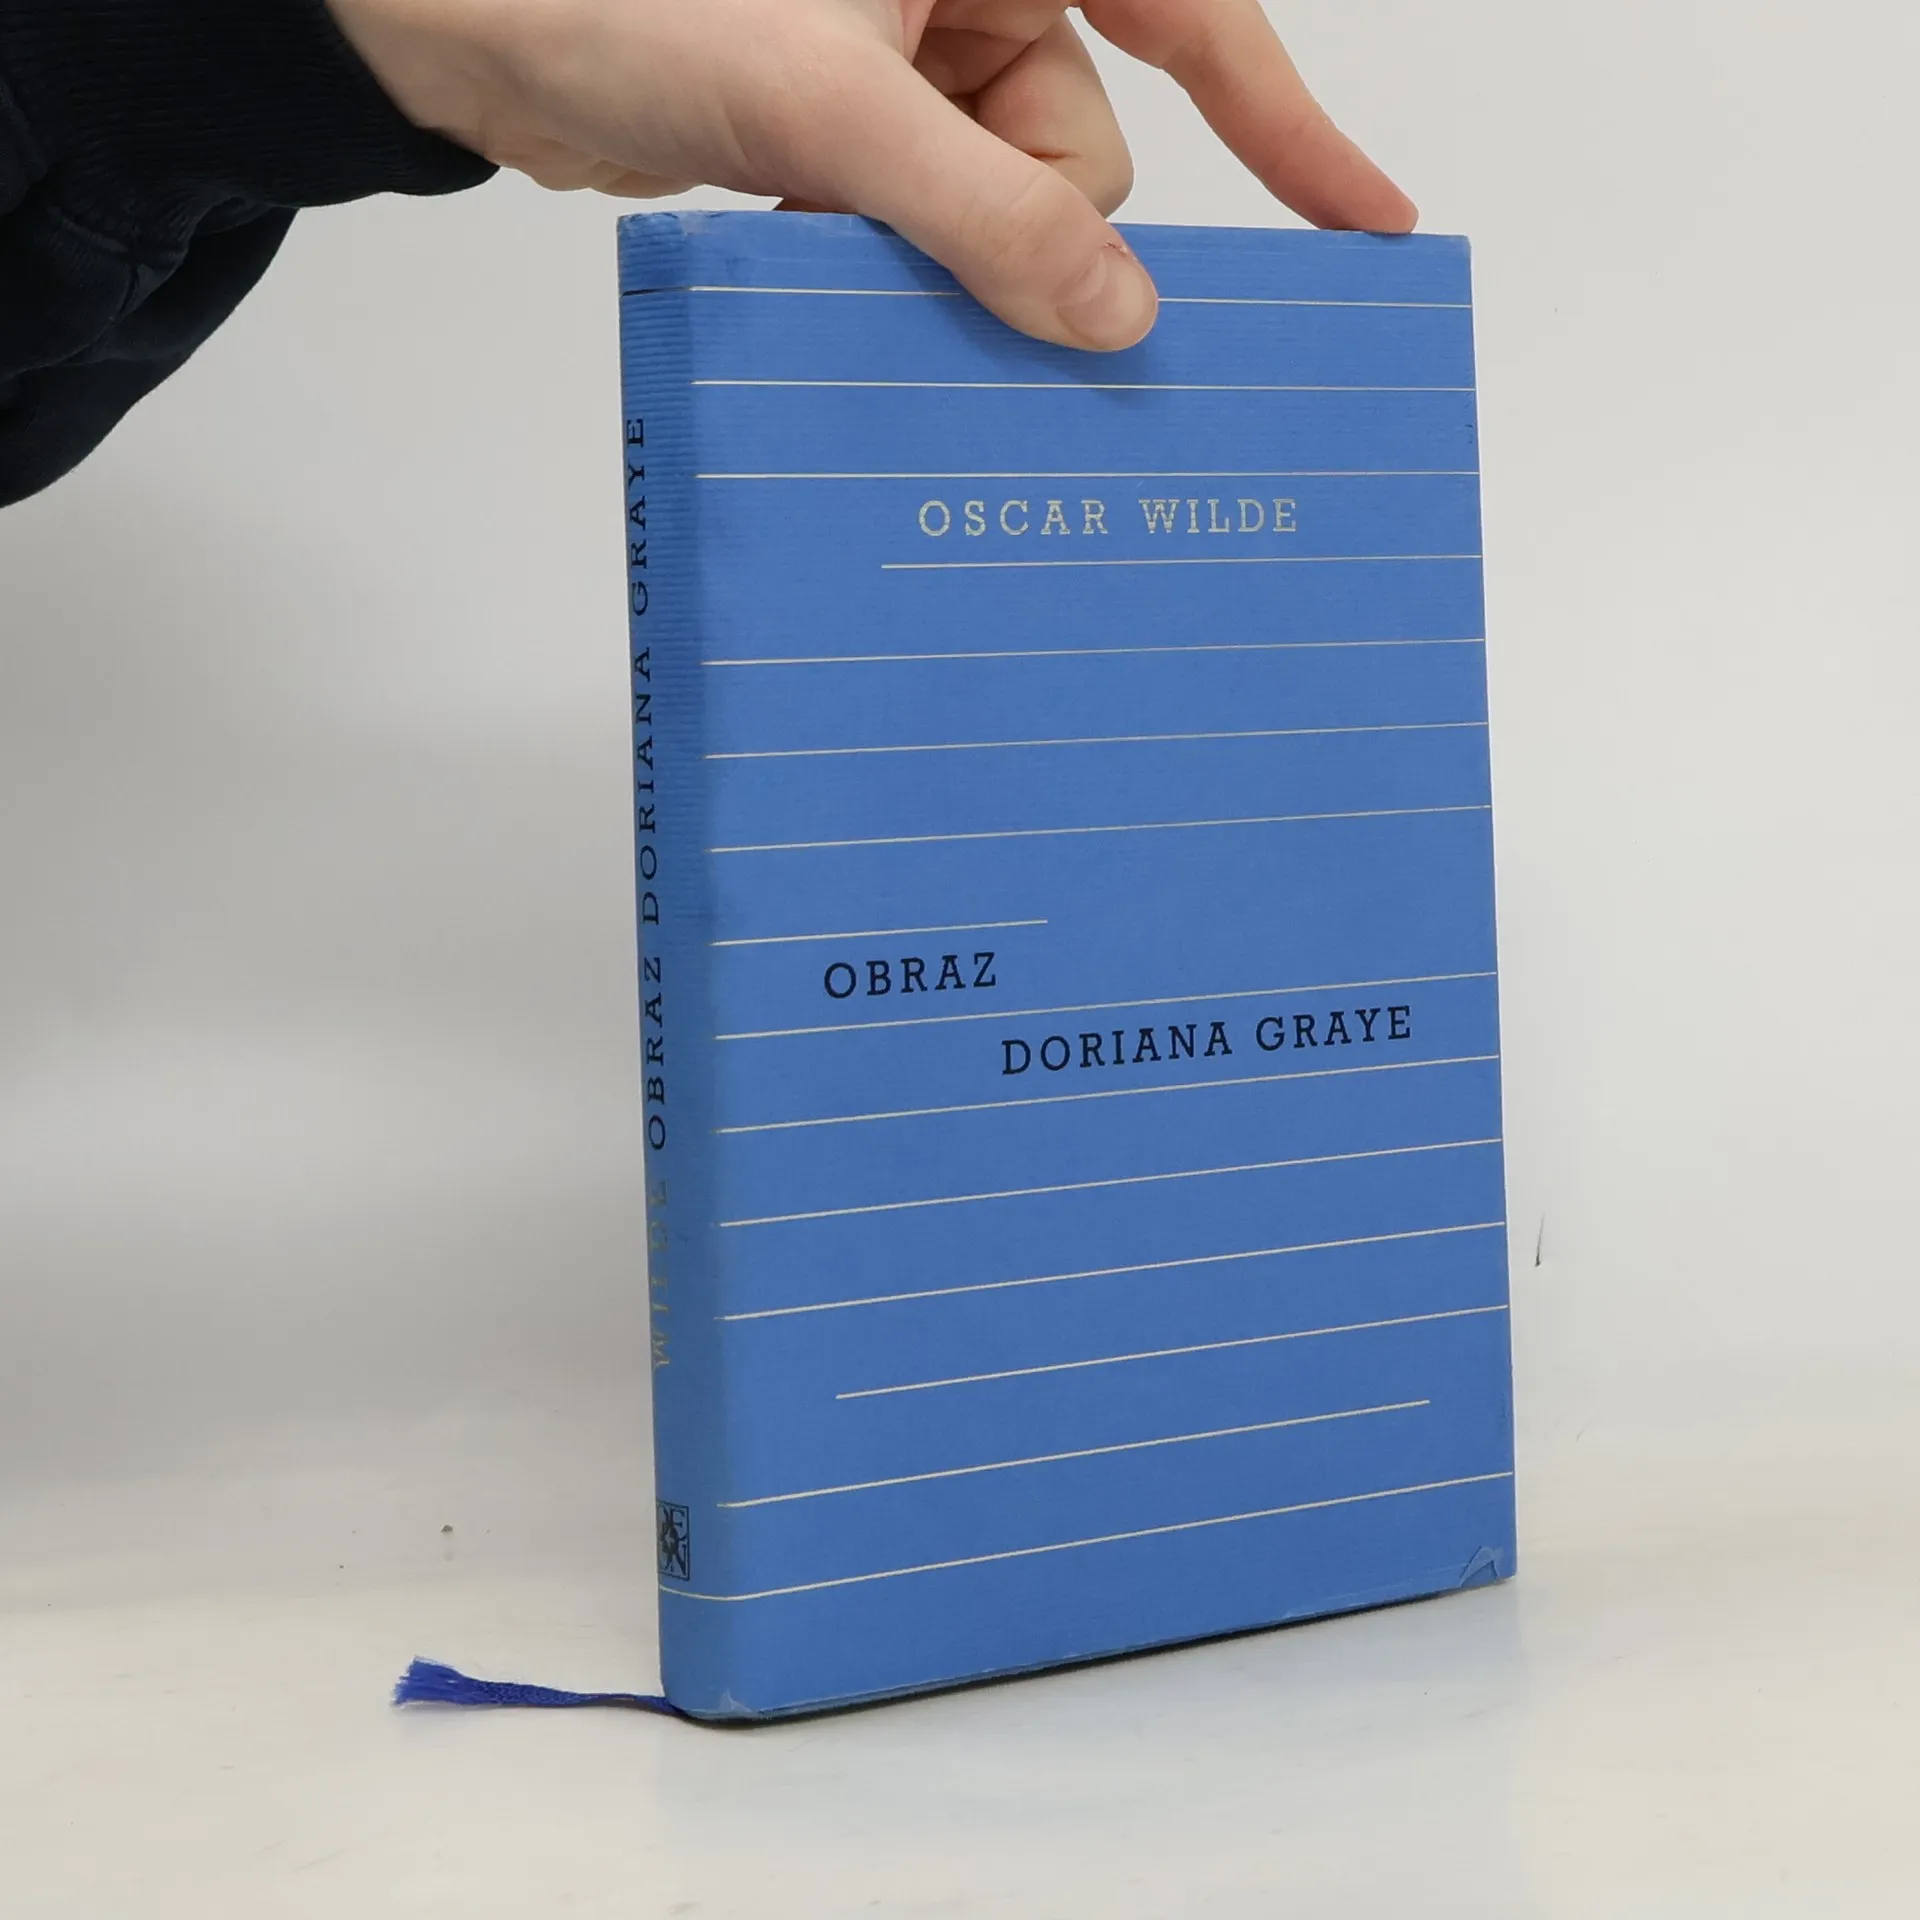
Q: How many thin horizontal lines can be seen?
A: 15